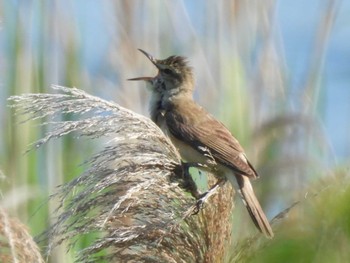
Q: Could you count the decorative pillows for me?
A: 0